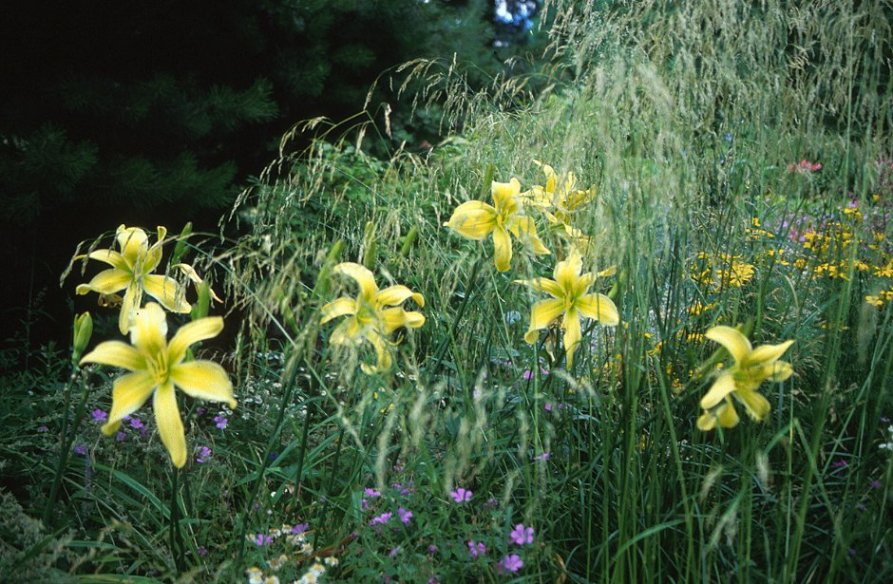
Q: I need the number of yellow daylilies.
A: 7